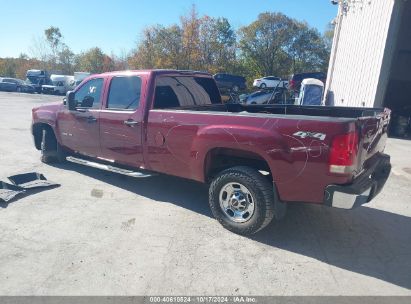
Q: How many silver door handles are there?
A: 2